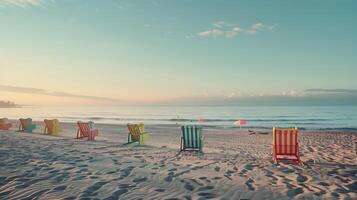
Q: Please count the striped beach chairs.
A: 2